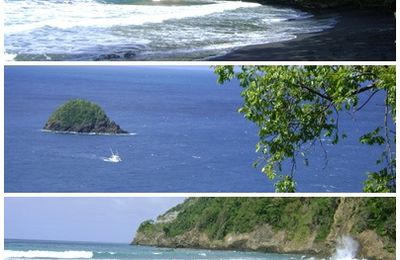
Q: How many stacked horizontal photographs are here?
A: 3